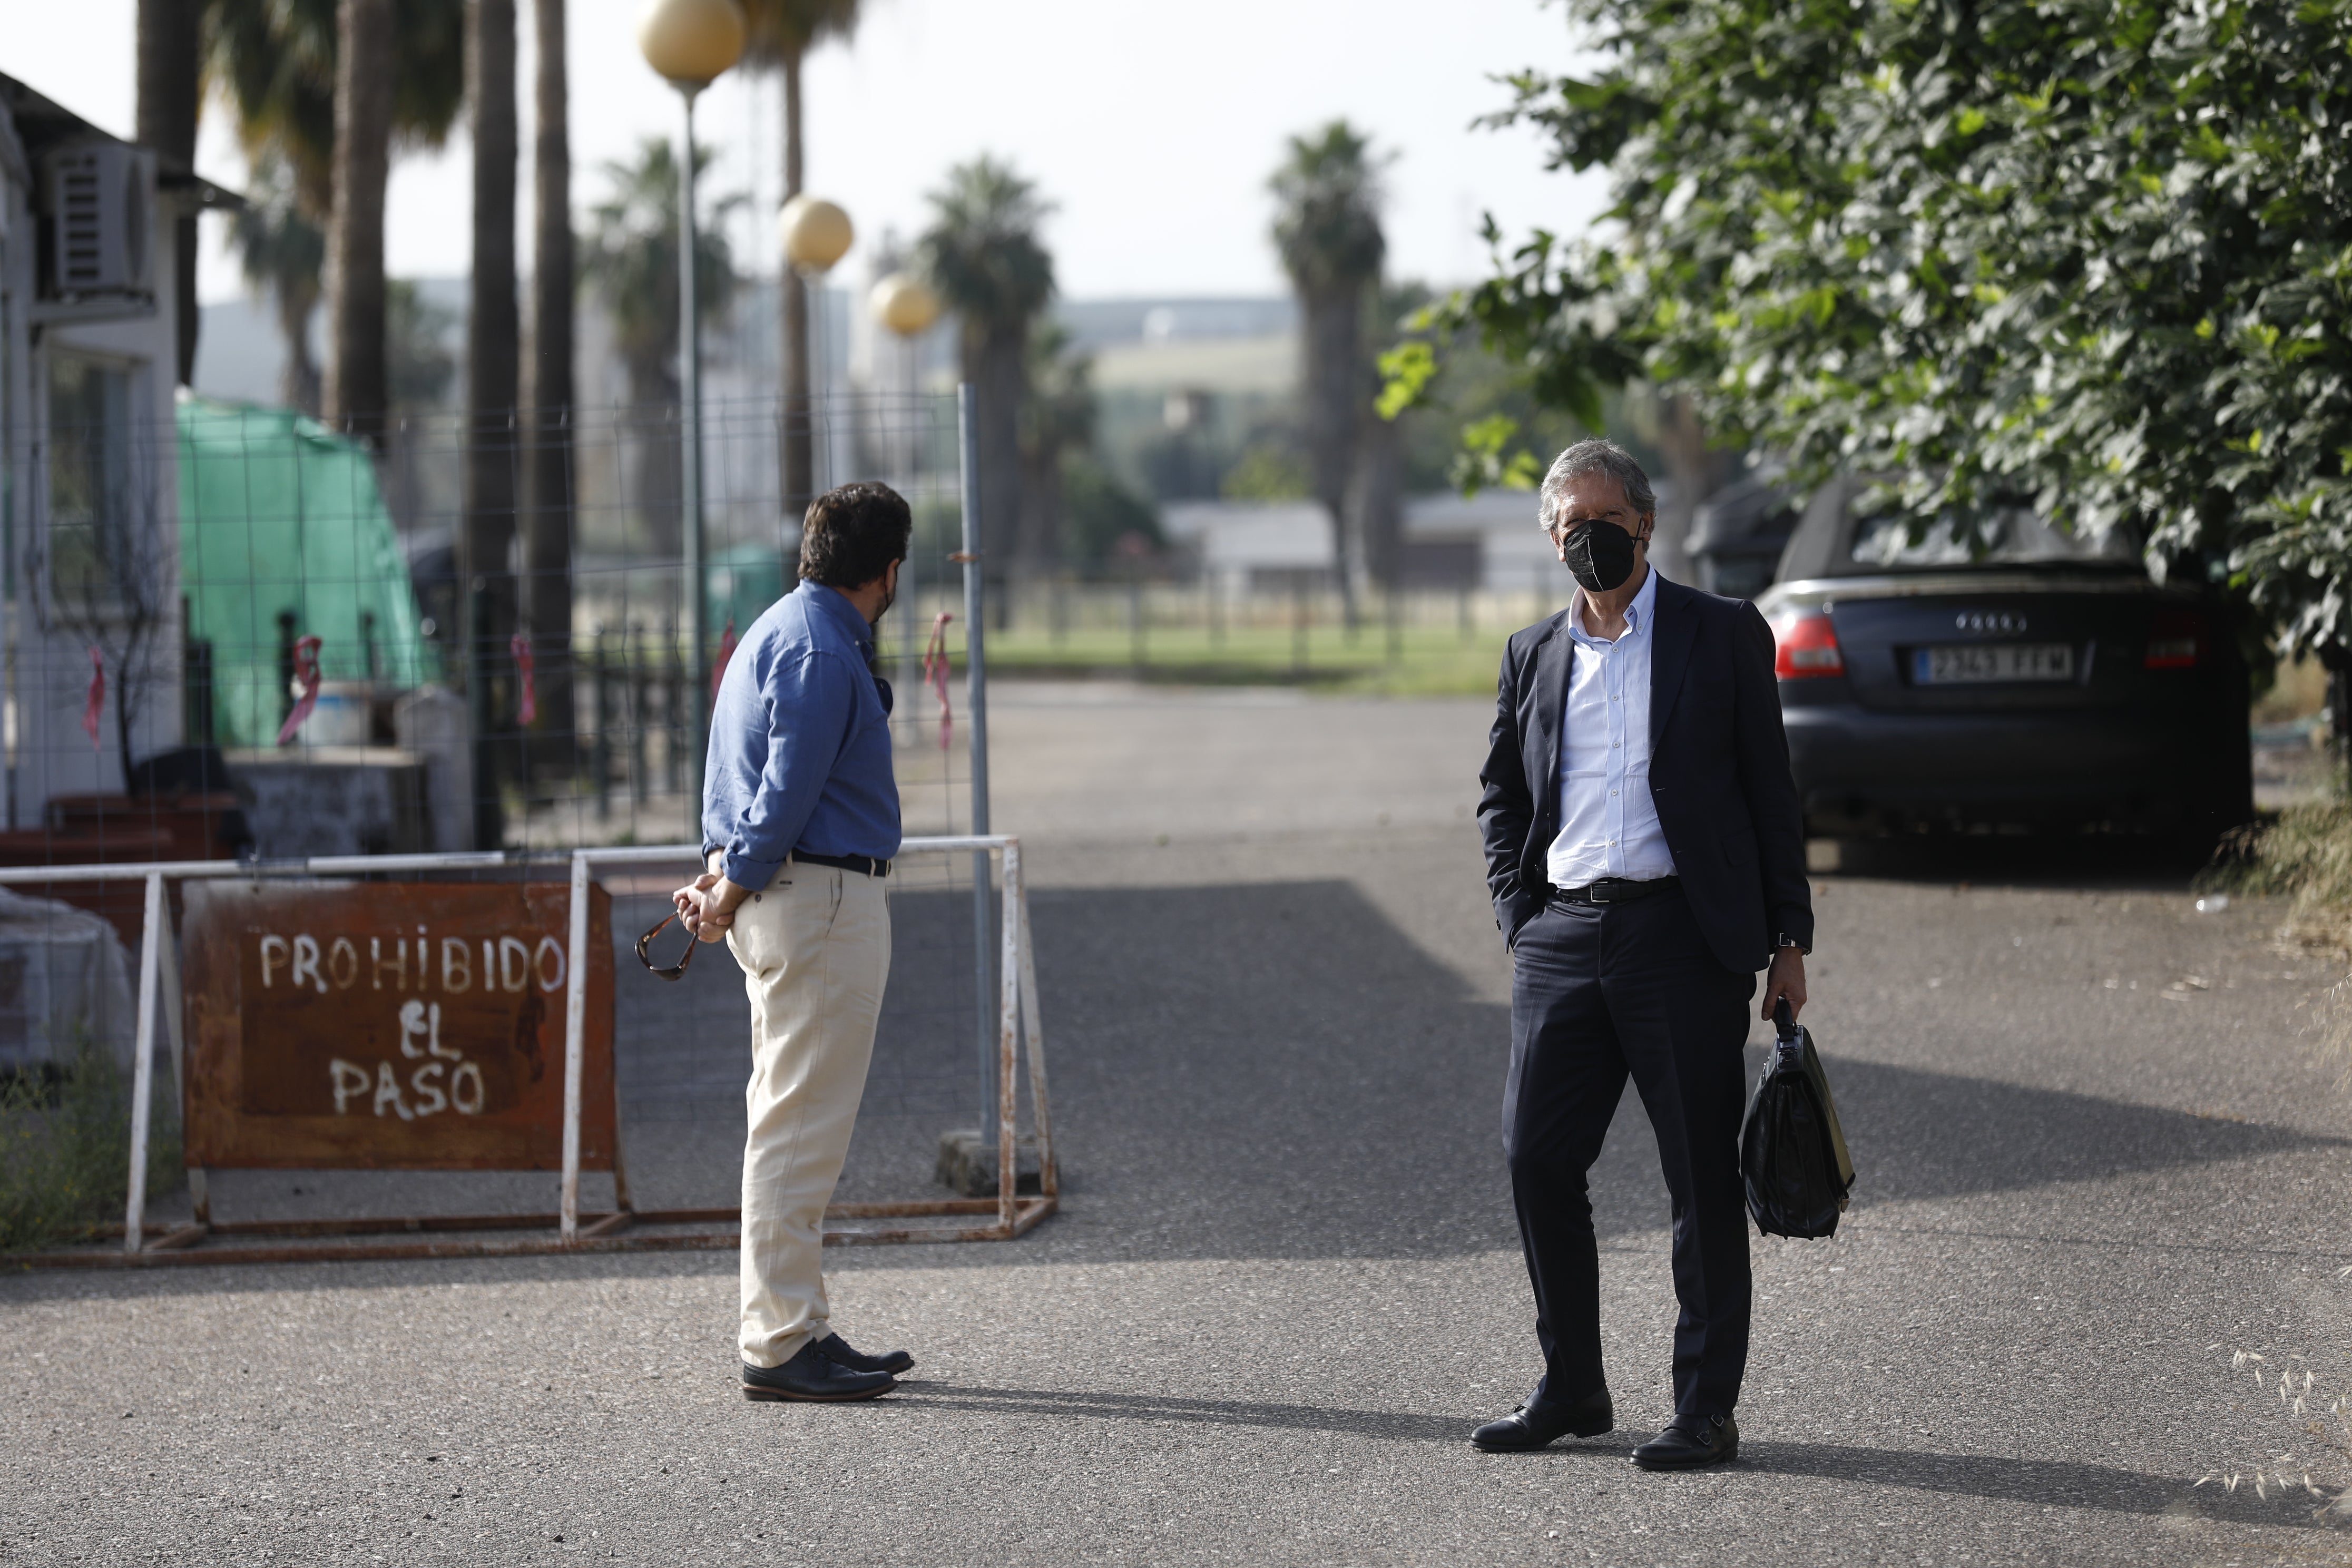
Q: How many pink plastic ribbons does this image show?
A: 5